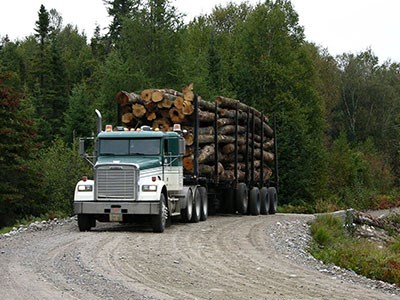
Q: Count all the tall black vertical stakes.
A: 7